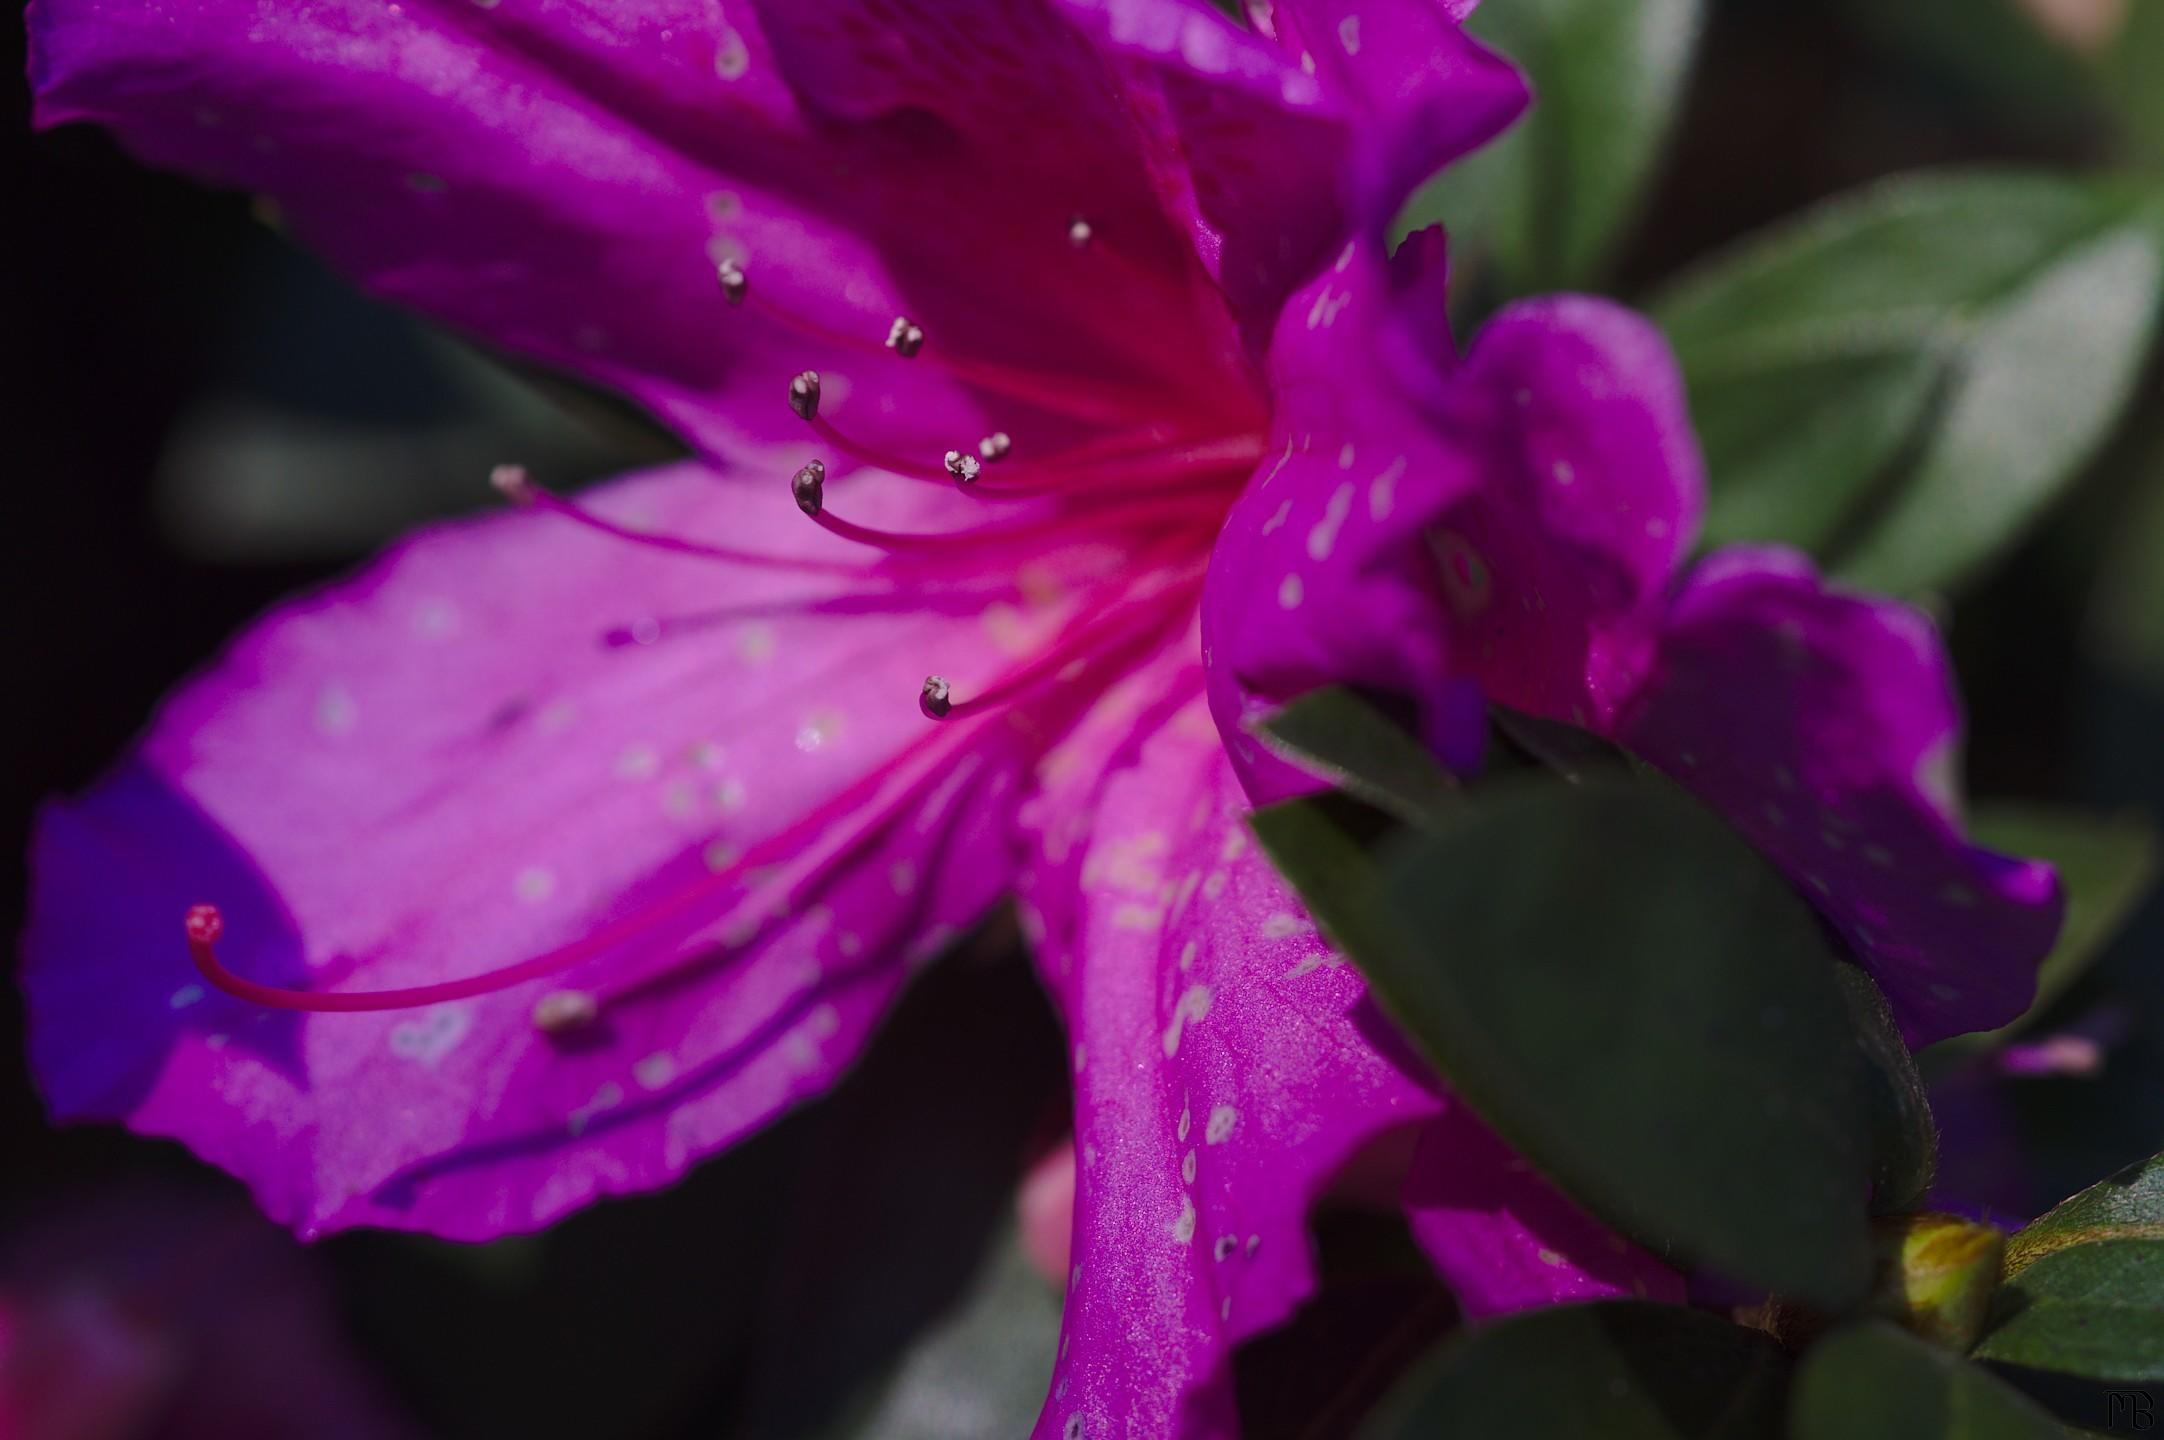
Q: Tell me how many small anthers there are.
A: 10